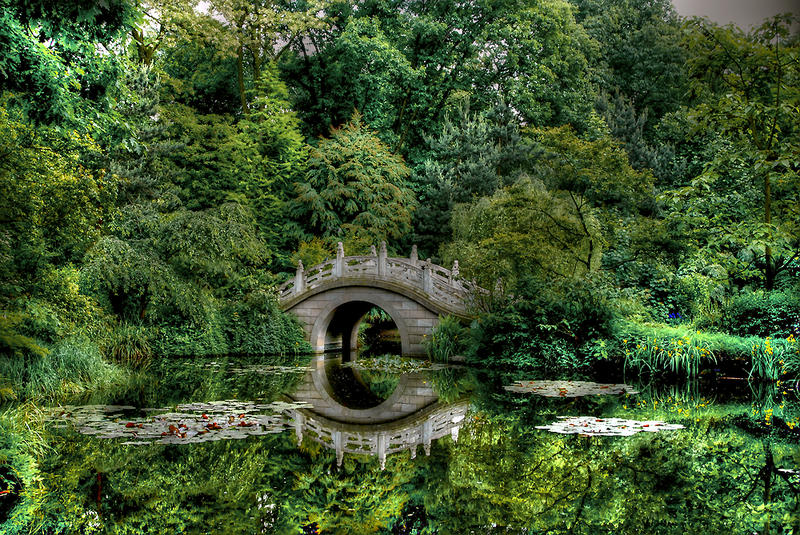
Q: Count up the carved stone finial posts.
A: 7